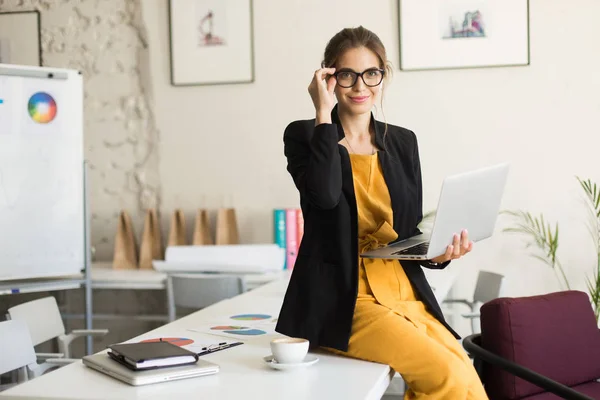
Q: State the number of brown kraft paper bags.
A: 5